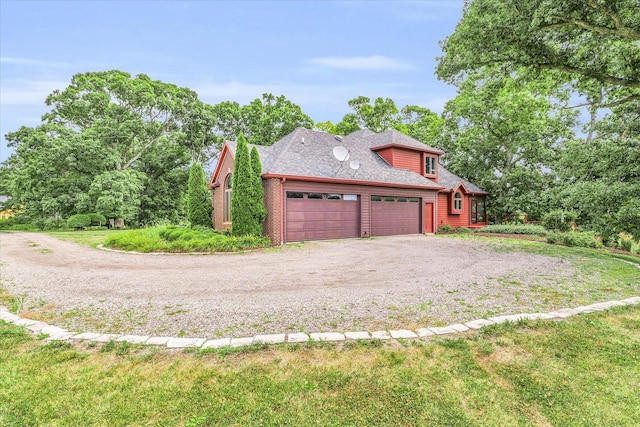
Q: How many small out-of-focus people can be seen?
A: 0